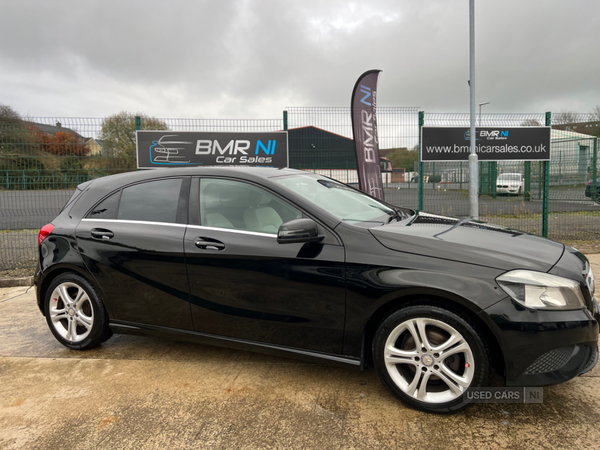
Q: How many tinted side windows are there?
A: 2